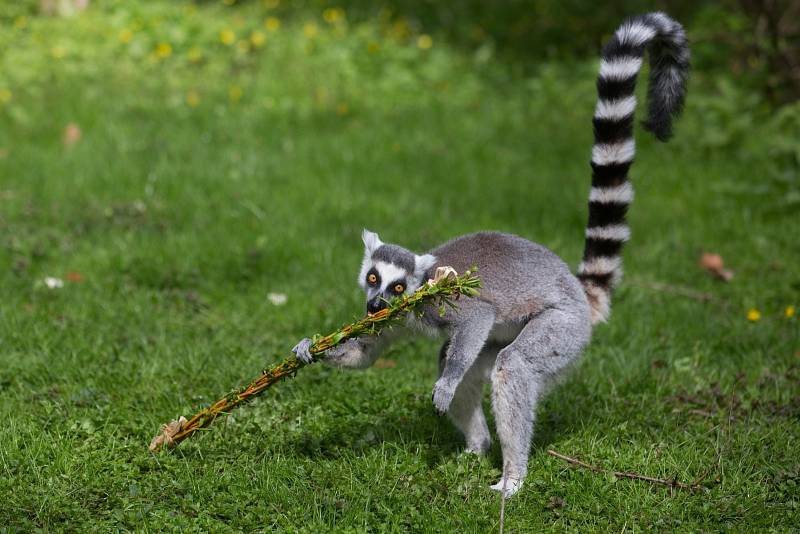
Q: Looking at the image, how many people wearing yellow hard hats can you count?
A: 0